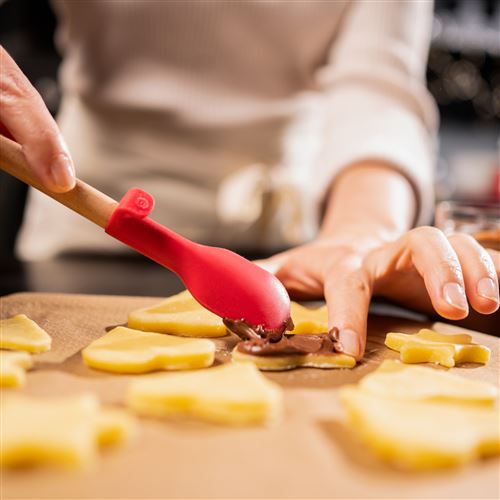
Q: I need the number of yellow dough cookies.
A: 11